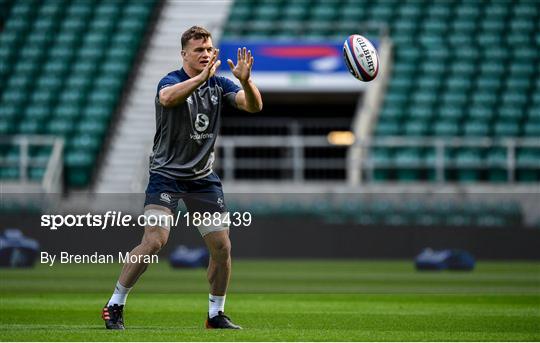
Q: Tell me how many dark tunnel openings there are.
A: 1